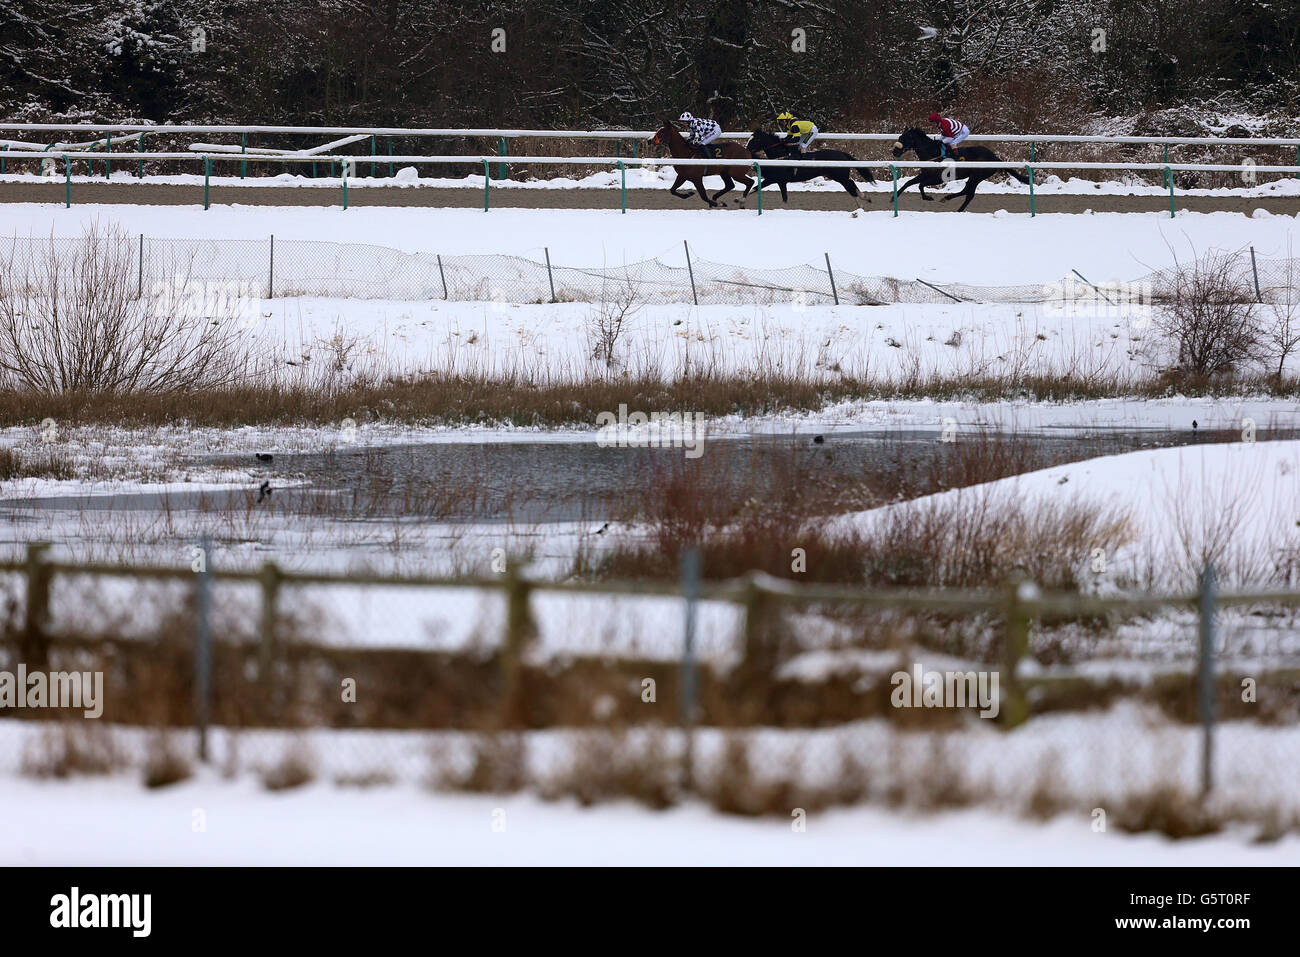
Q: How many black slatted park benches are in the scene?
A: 0